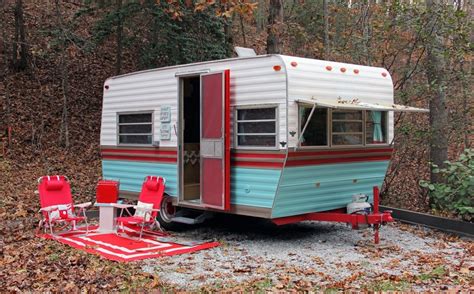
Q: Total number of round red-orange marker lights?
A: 6